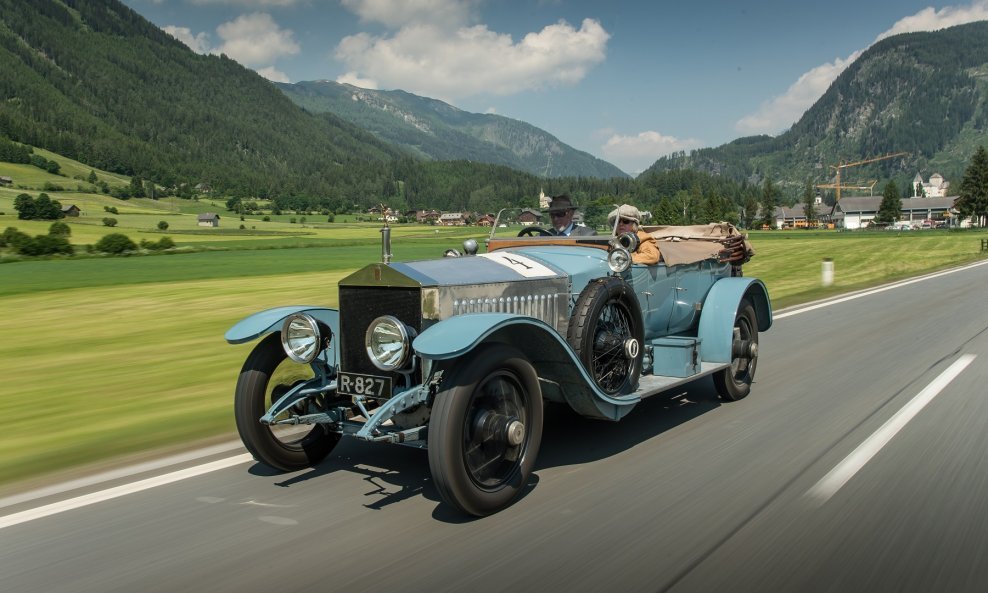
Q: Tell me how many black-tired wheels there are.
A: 4